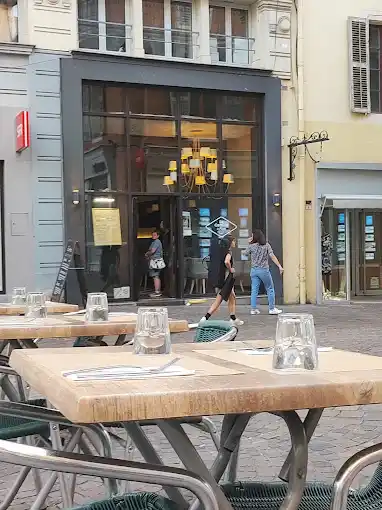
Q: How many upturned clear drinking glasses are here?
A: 5